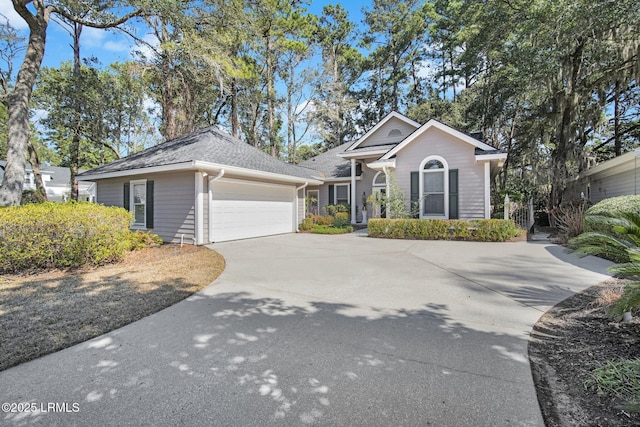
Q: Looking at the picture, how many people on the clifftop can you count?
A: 0